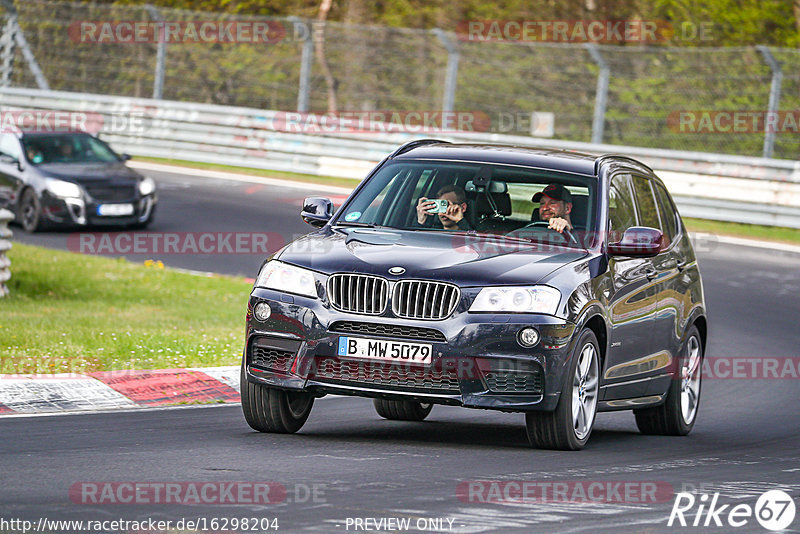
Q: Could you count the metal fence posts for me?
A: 6